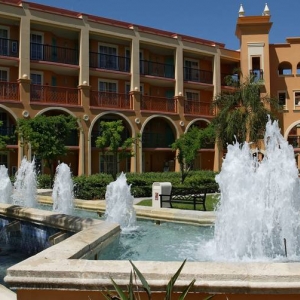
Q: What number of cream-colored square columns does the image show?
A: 5